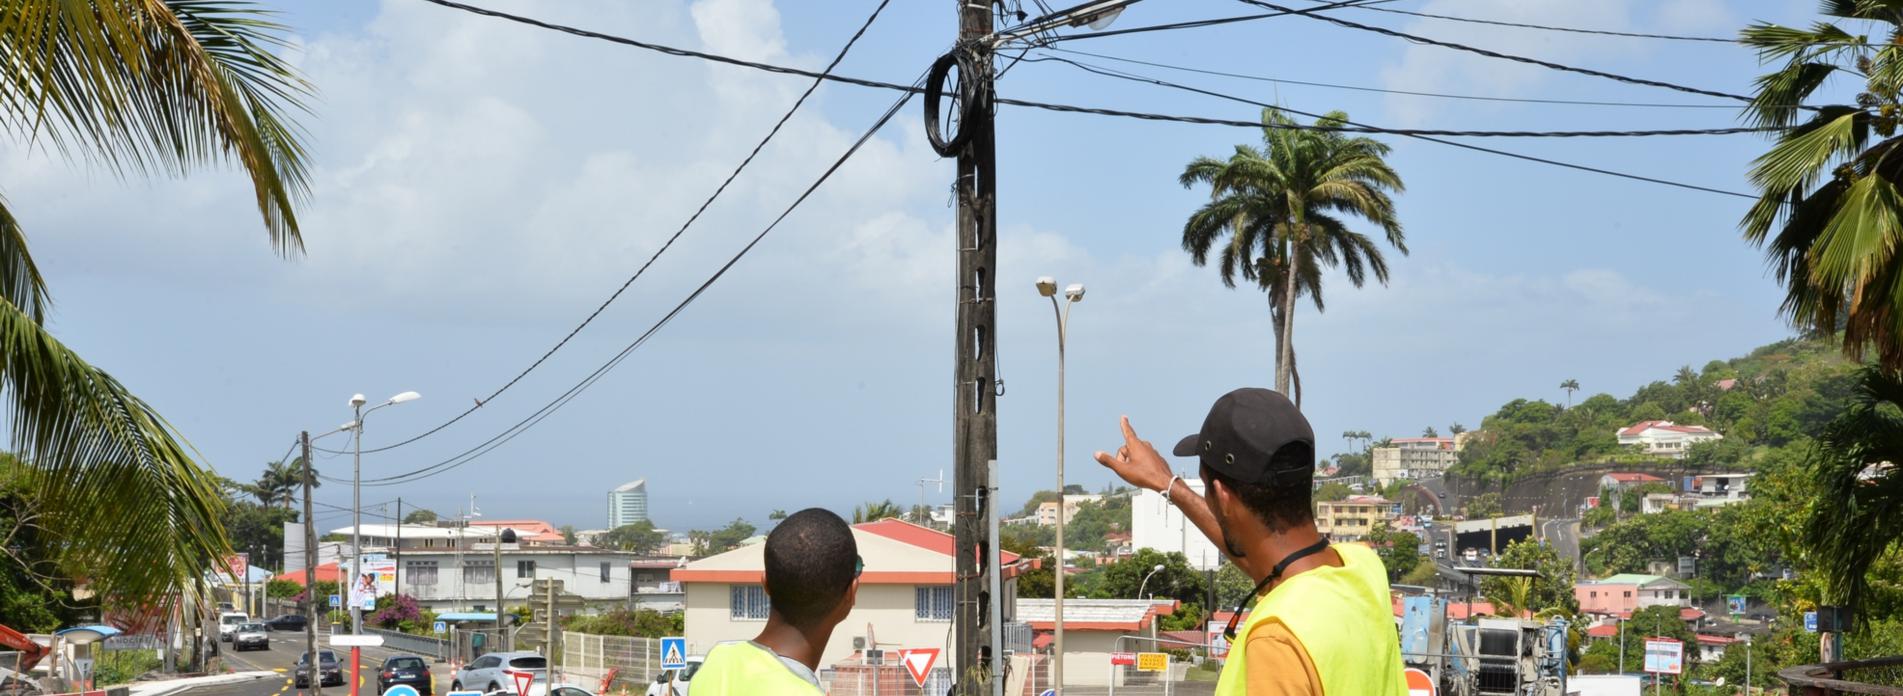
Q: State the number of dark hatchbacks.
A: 1